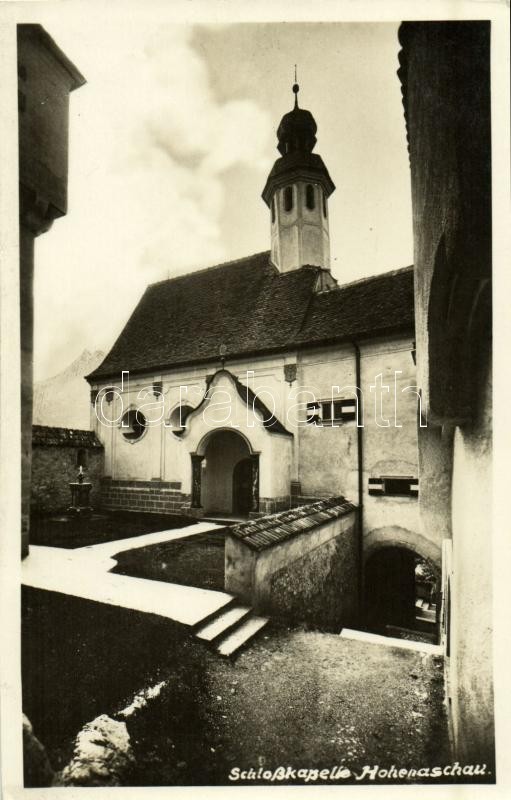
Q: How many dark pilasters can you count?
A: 2